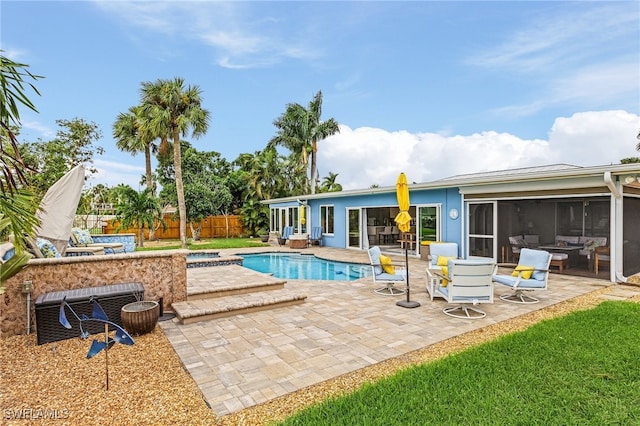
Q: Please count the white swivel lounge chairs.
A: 4